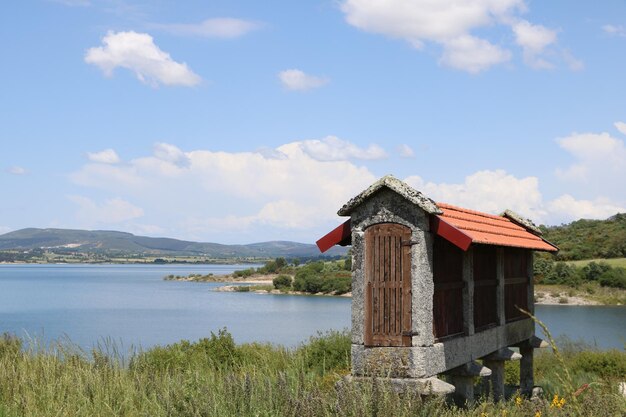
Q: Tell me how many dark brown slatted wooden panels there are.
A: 3